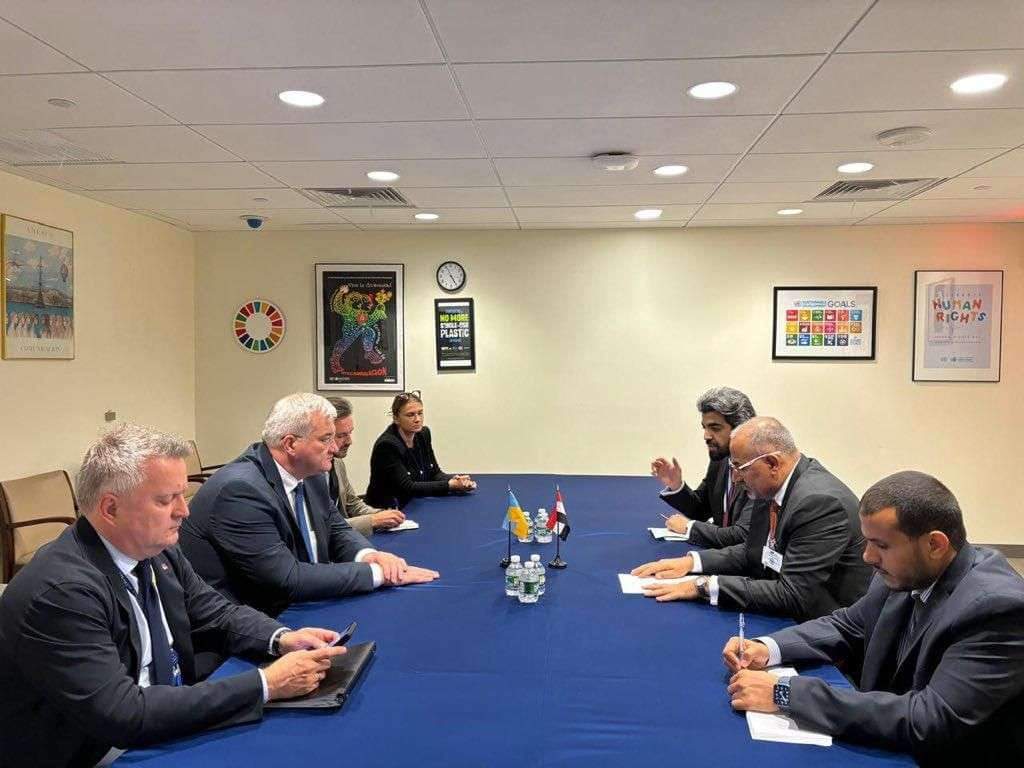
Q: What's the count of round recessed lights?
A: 9